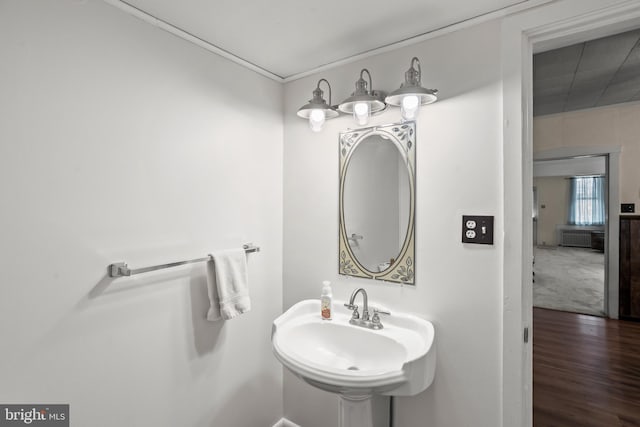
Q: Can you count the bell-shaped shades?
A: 3